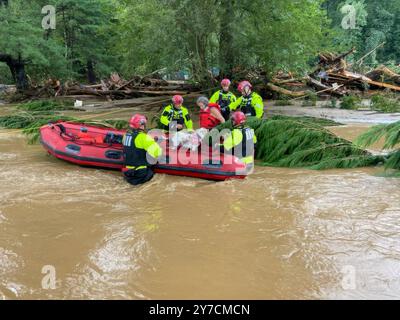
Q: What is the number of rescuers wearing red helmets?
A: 5